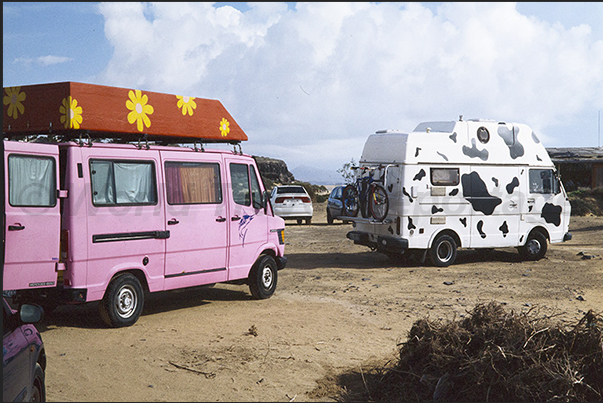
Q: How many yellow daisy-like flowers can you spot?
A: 5